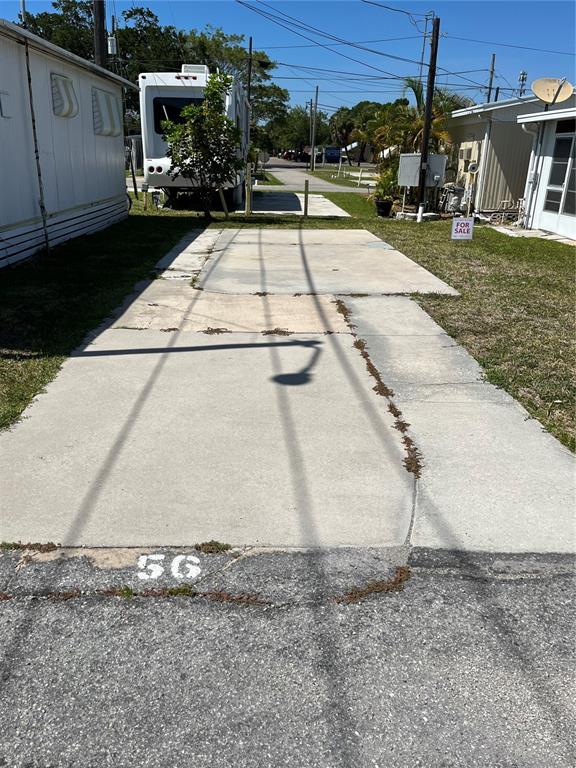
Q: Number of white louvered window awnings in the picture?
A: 2